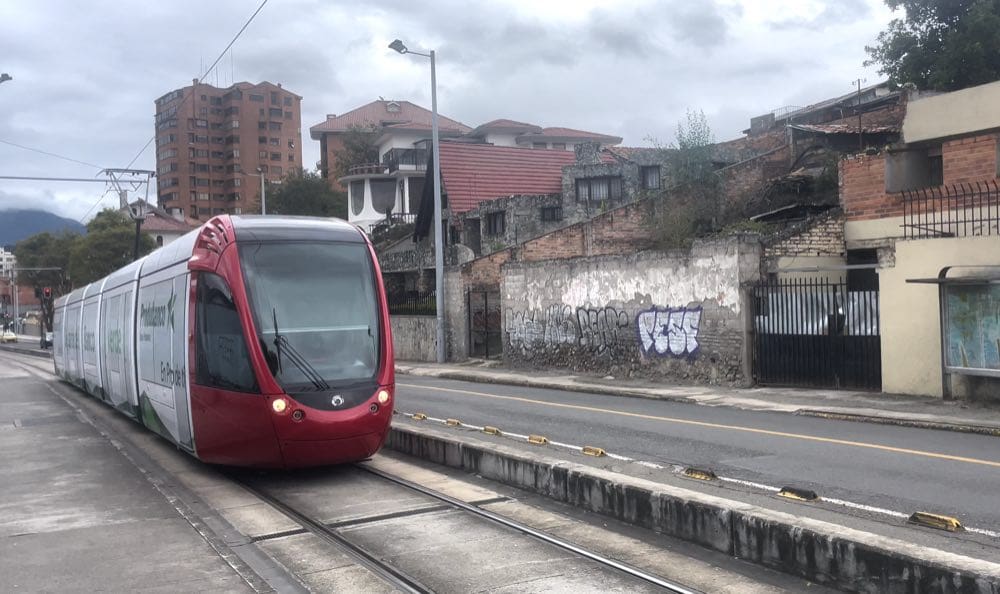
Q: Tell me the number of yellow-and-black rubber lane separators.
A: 8